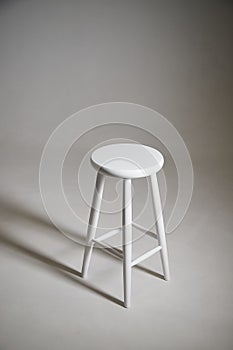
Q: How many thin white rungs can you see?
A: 4